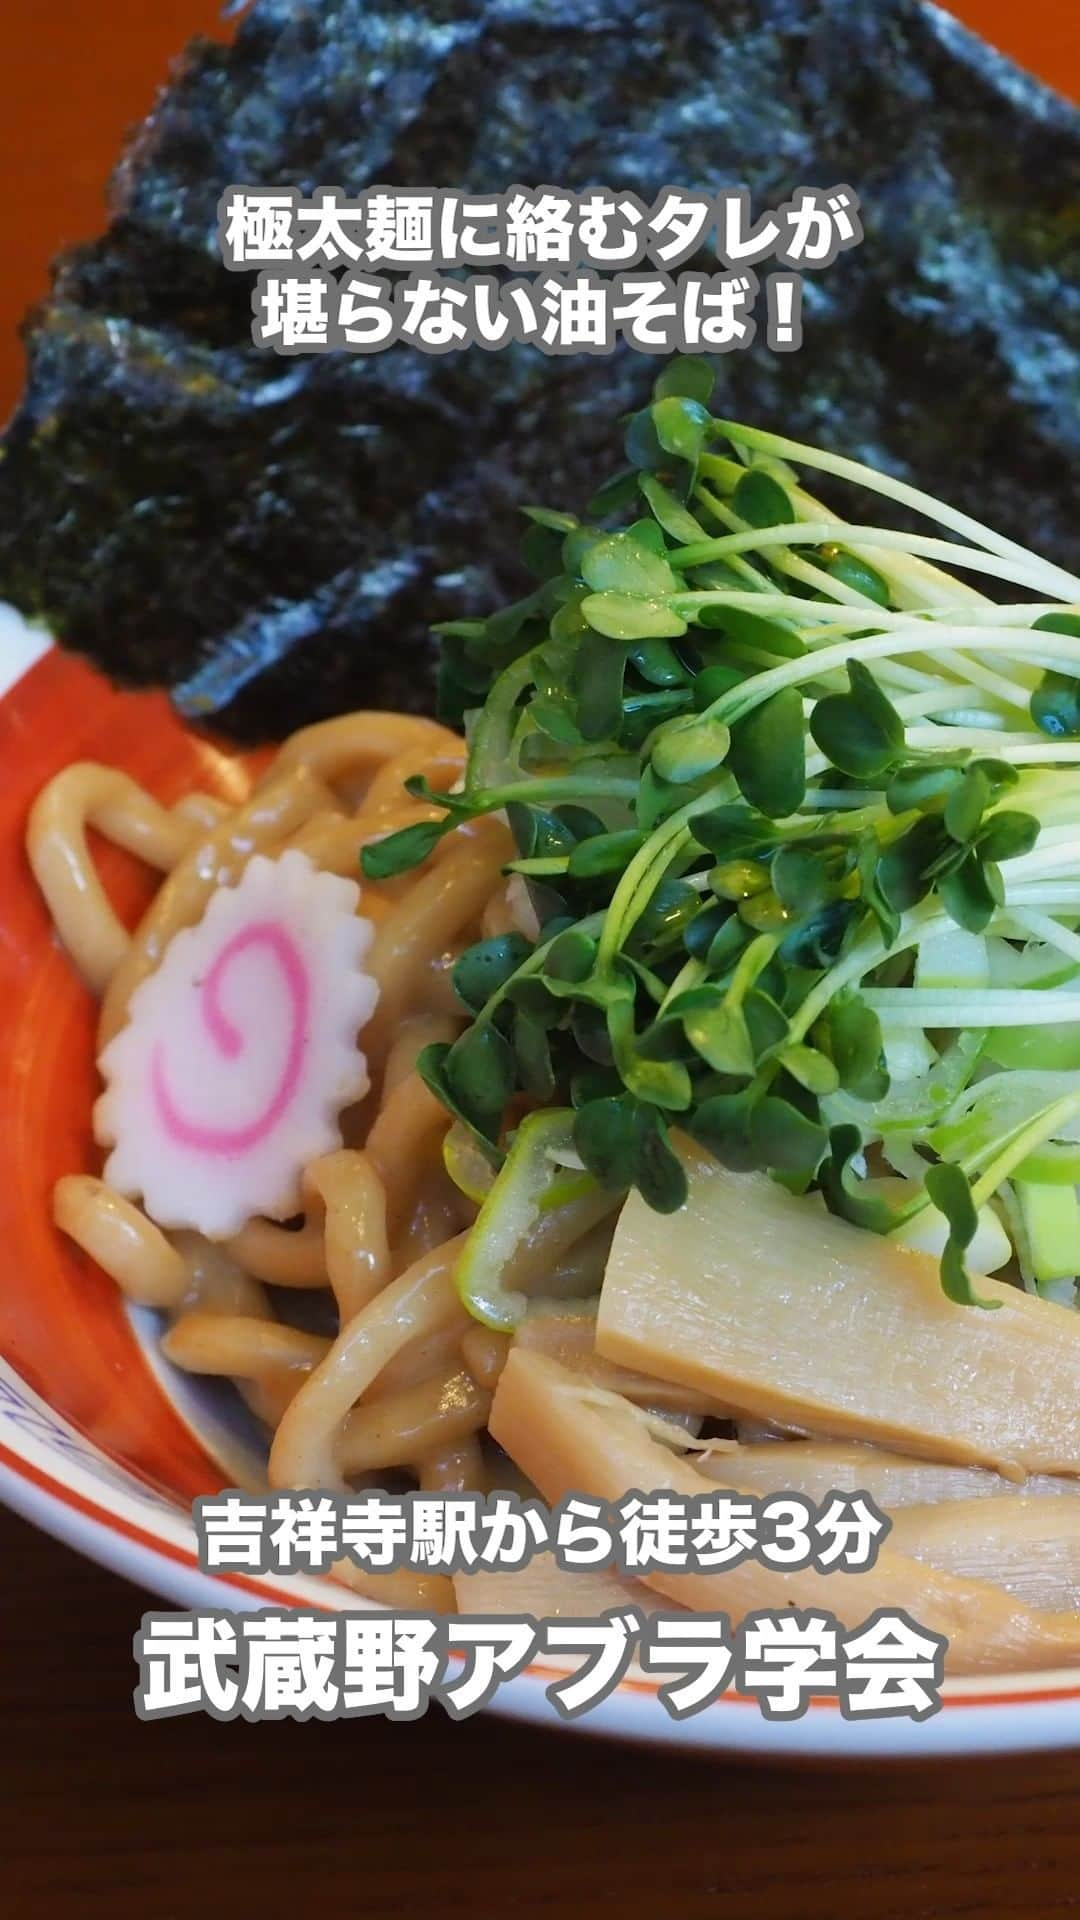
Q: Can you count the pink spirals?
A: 1